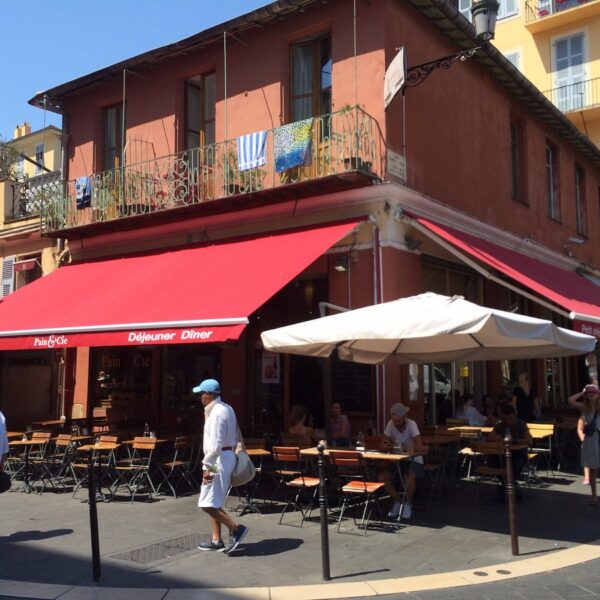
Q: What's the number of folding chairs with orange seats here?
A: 2